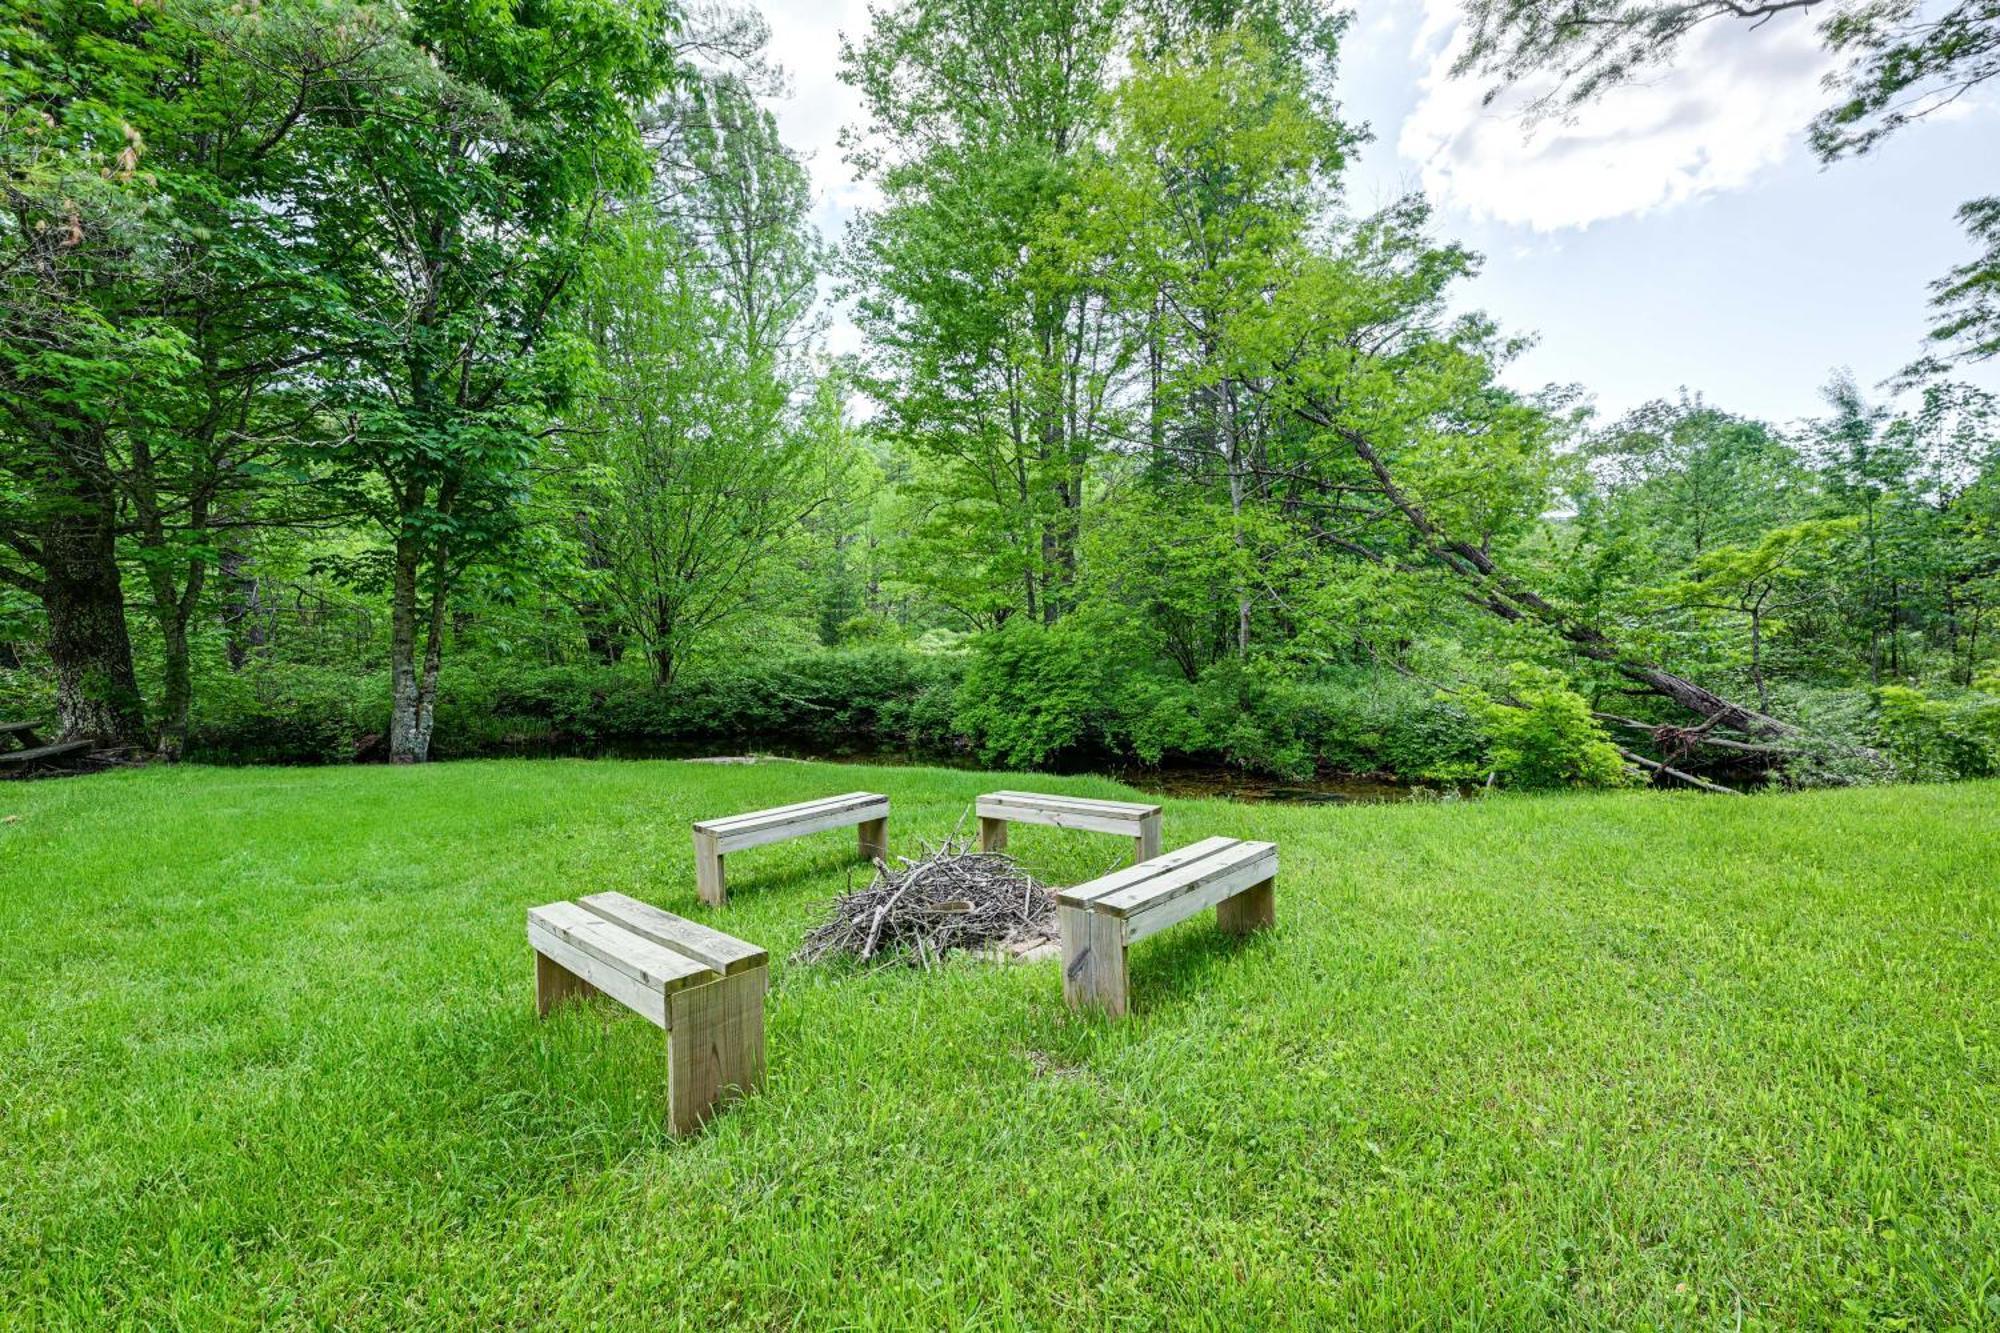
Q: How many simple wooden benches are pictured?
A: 4